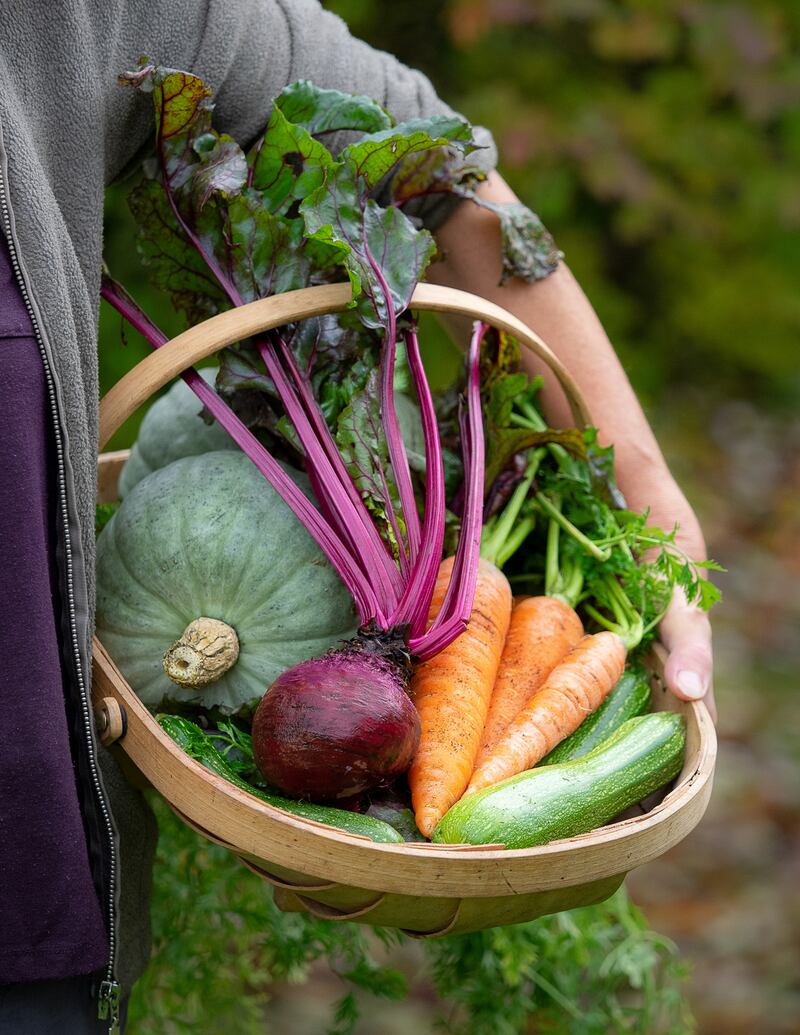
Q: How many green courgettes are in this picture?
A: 3